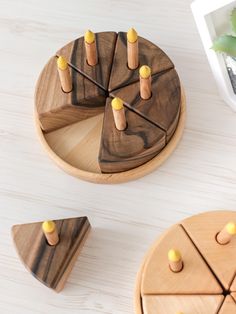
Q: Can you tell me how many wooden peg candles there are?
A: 8